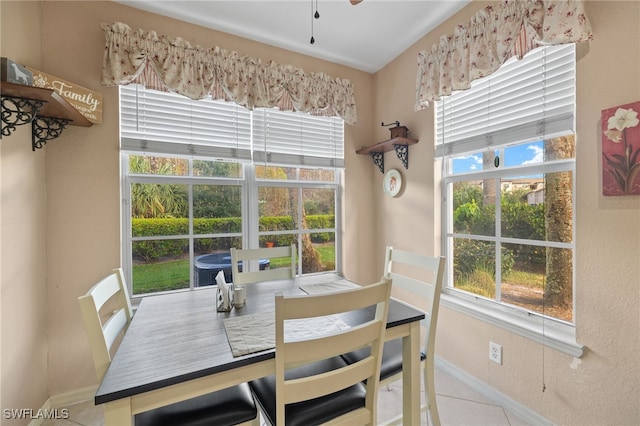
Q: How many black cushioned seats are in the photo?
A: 3